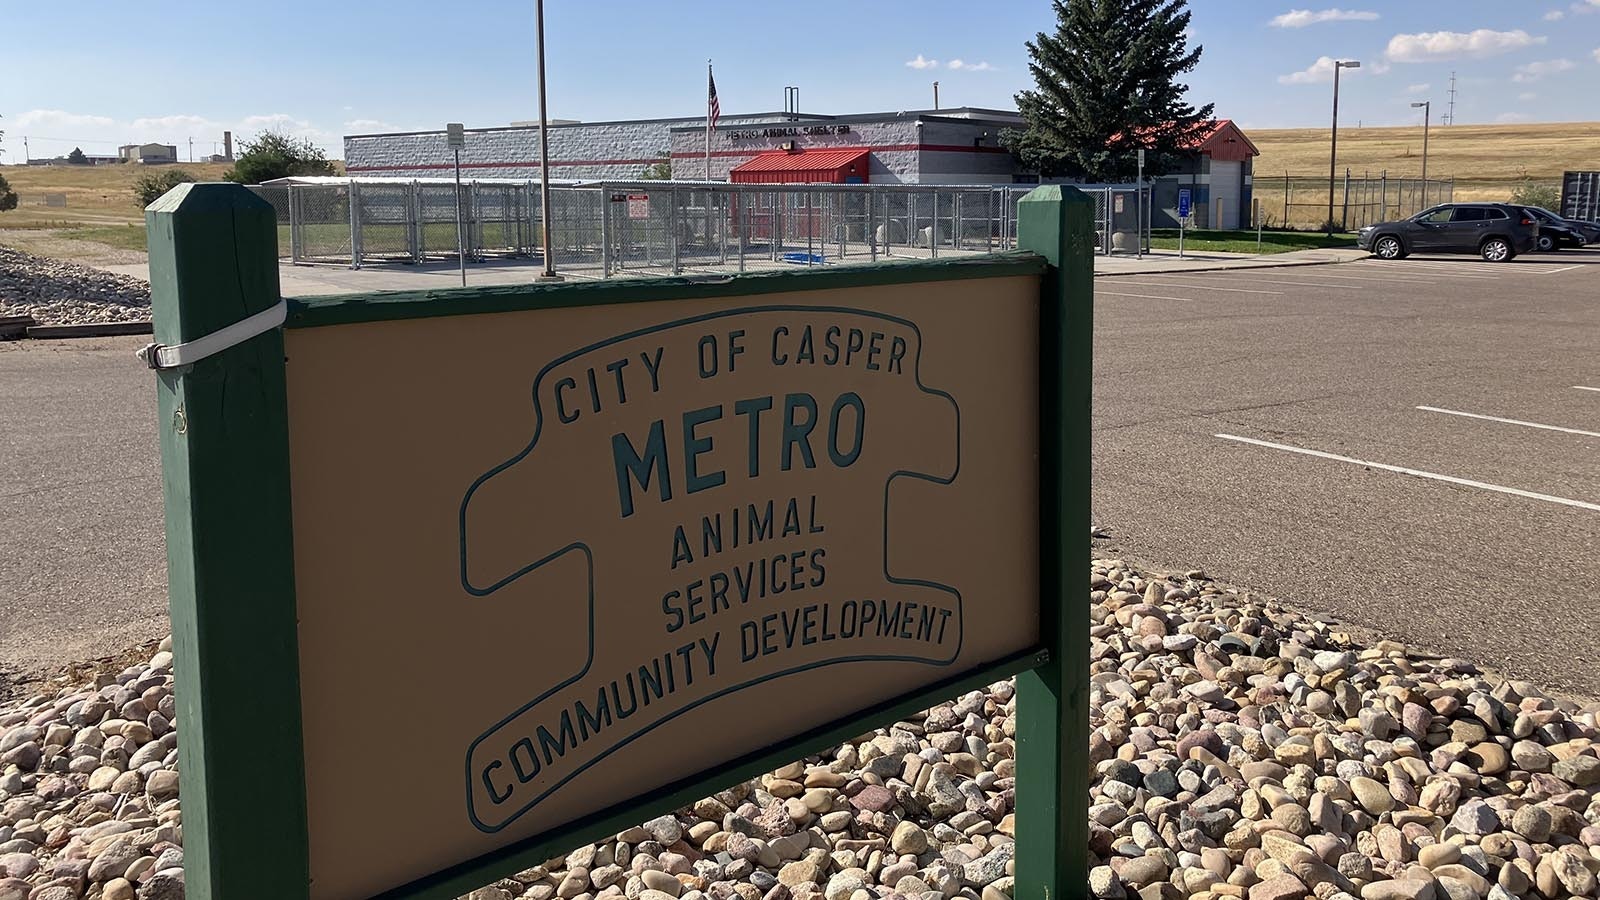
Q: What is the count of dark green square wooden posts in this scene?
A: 2